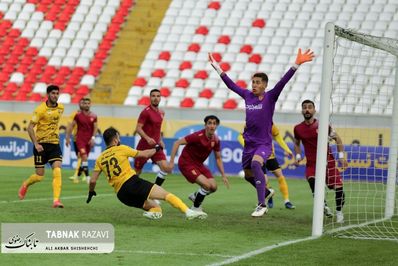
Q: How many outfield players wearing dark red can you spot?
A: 4